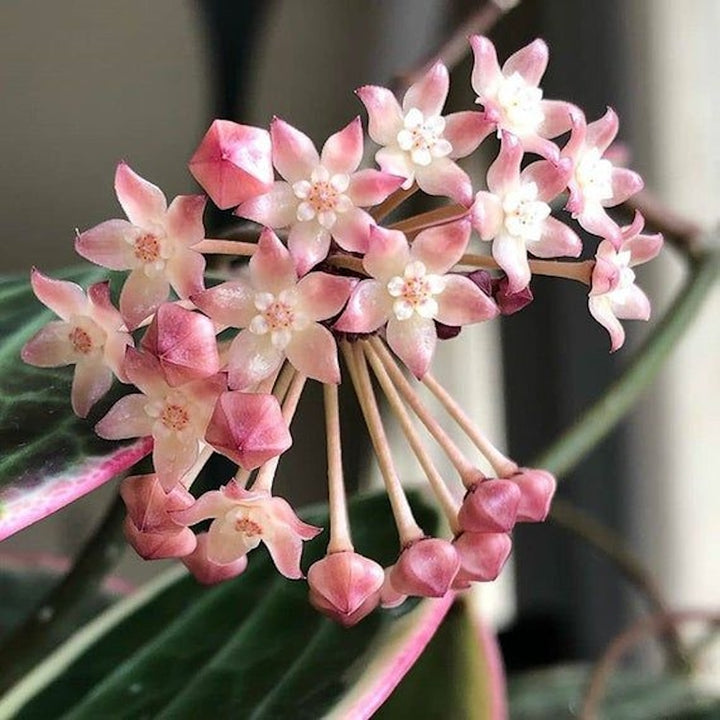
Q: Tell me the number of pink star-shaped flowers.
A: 12